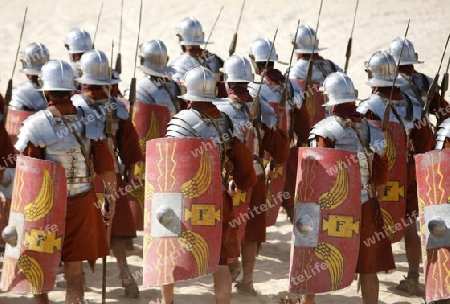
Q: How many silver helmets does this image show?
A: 13